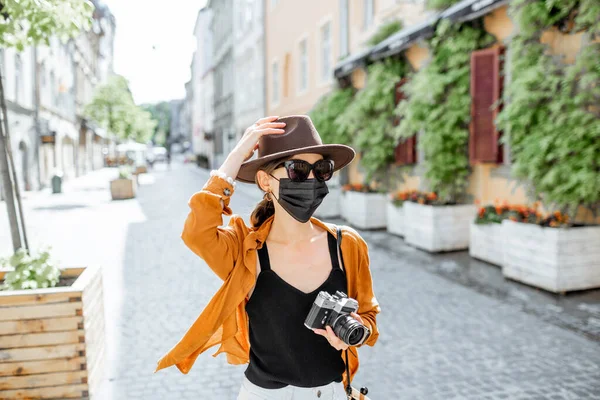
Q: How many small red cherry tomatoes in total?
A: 0